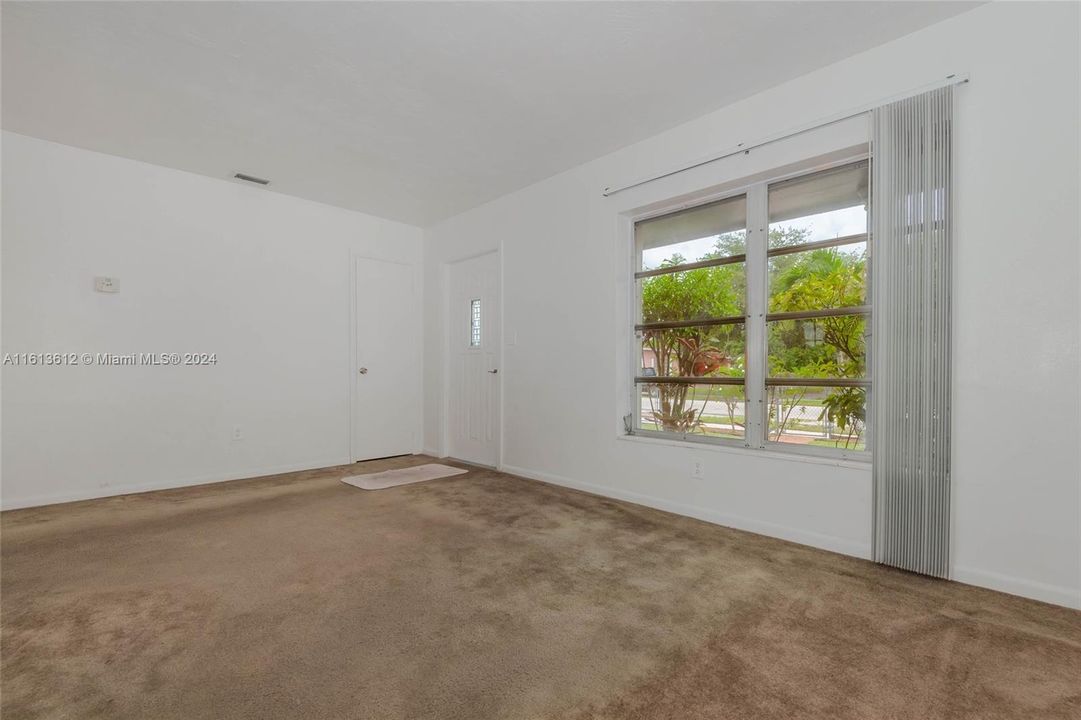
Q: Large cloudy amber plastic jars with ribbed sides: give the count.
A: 0